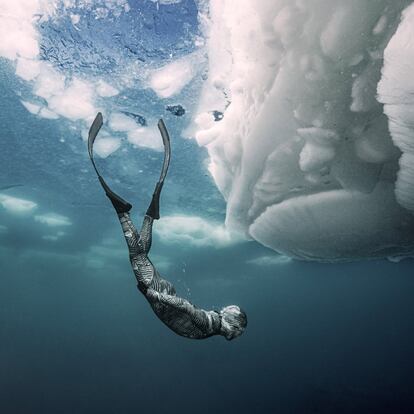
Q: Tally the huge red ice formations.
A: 0